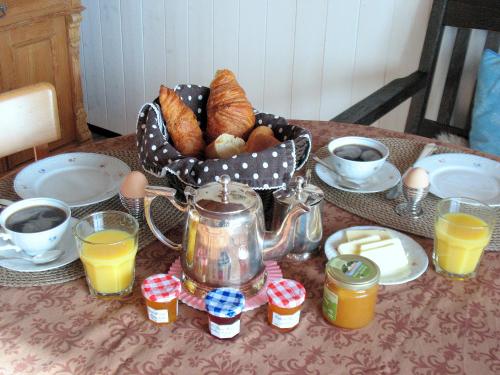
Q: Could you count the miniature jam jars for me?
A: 3